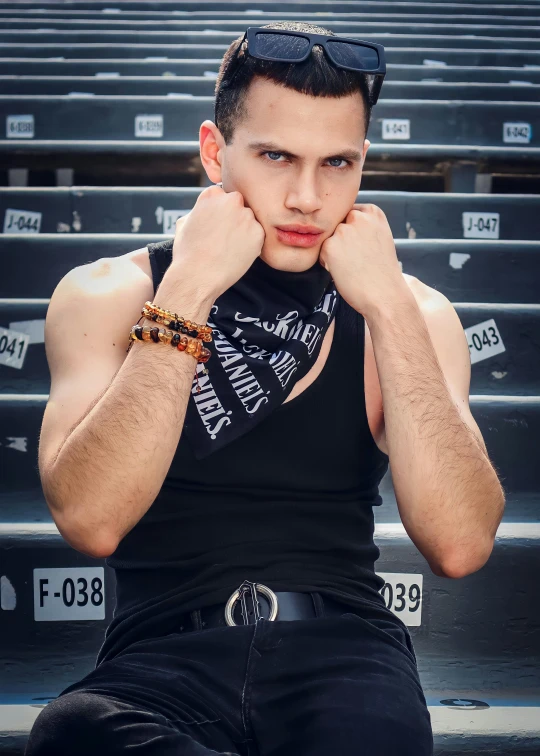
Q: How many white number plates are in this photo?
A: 11